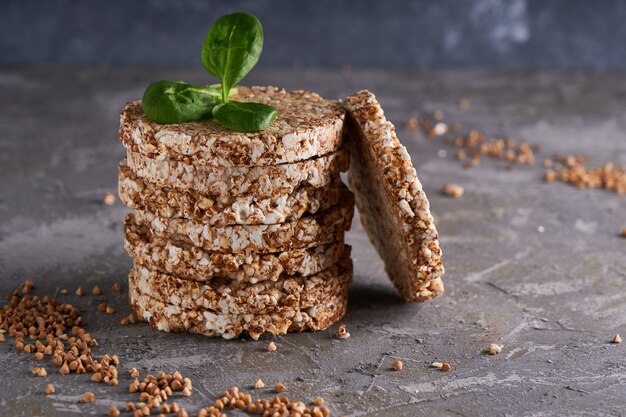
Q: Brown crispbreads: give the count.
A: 8